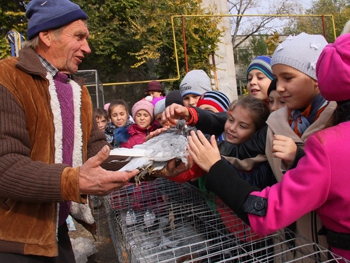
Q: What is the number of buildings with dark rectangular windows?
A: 1